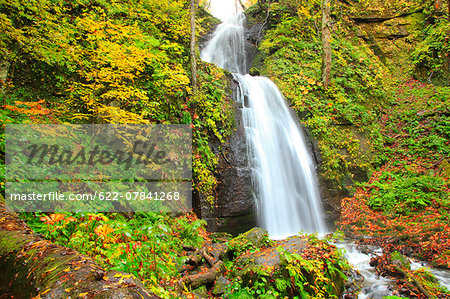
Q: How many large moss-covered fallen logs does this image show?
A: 1